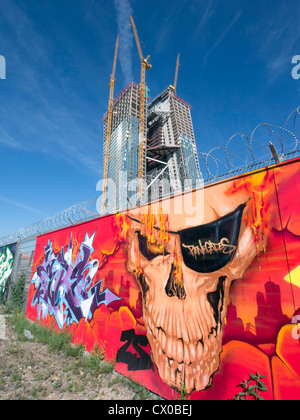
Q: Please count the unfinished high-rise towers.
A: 2